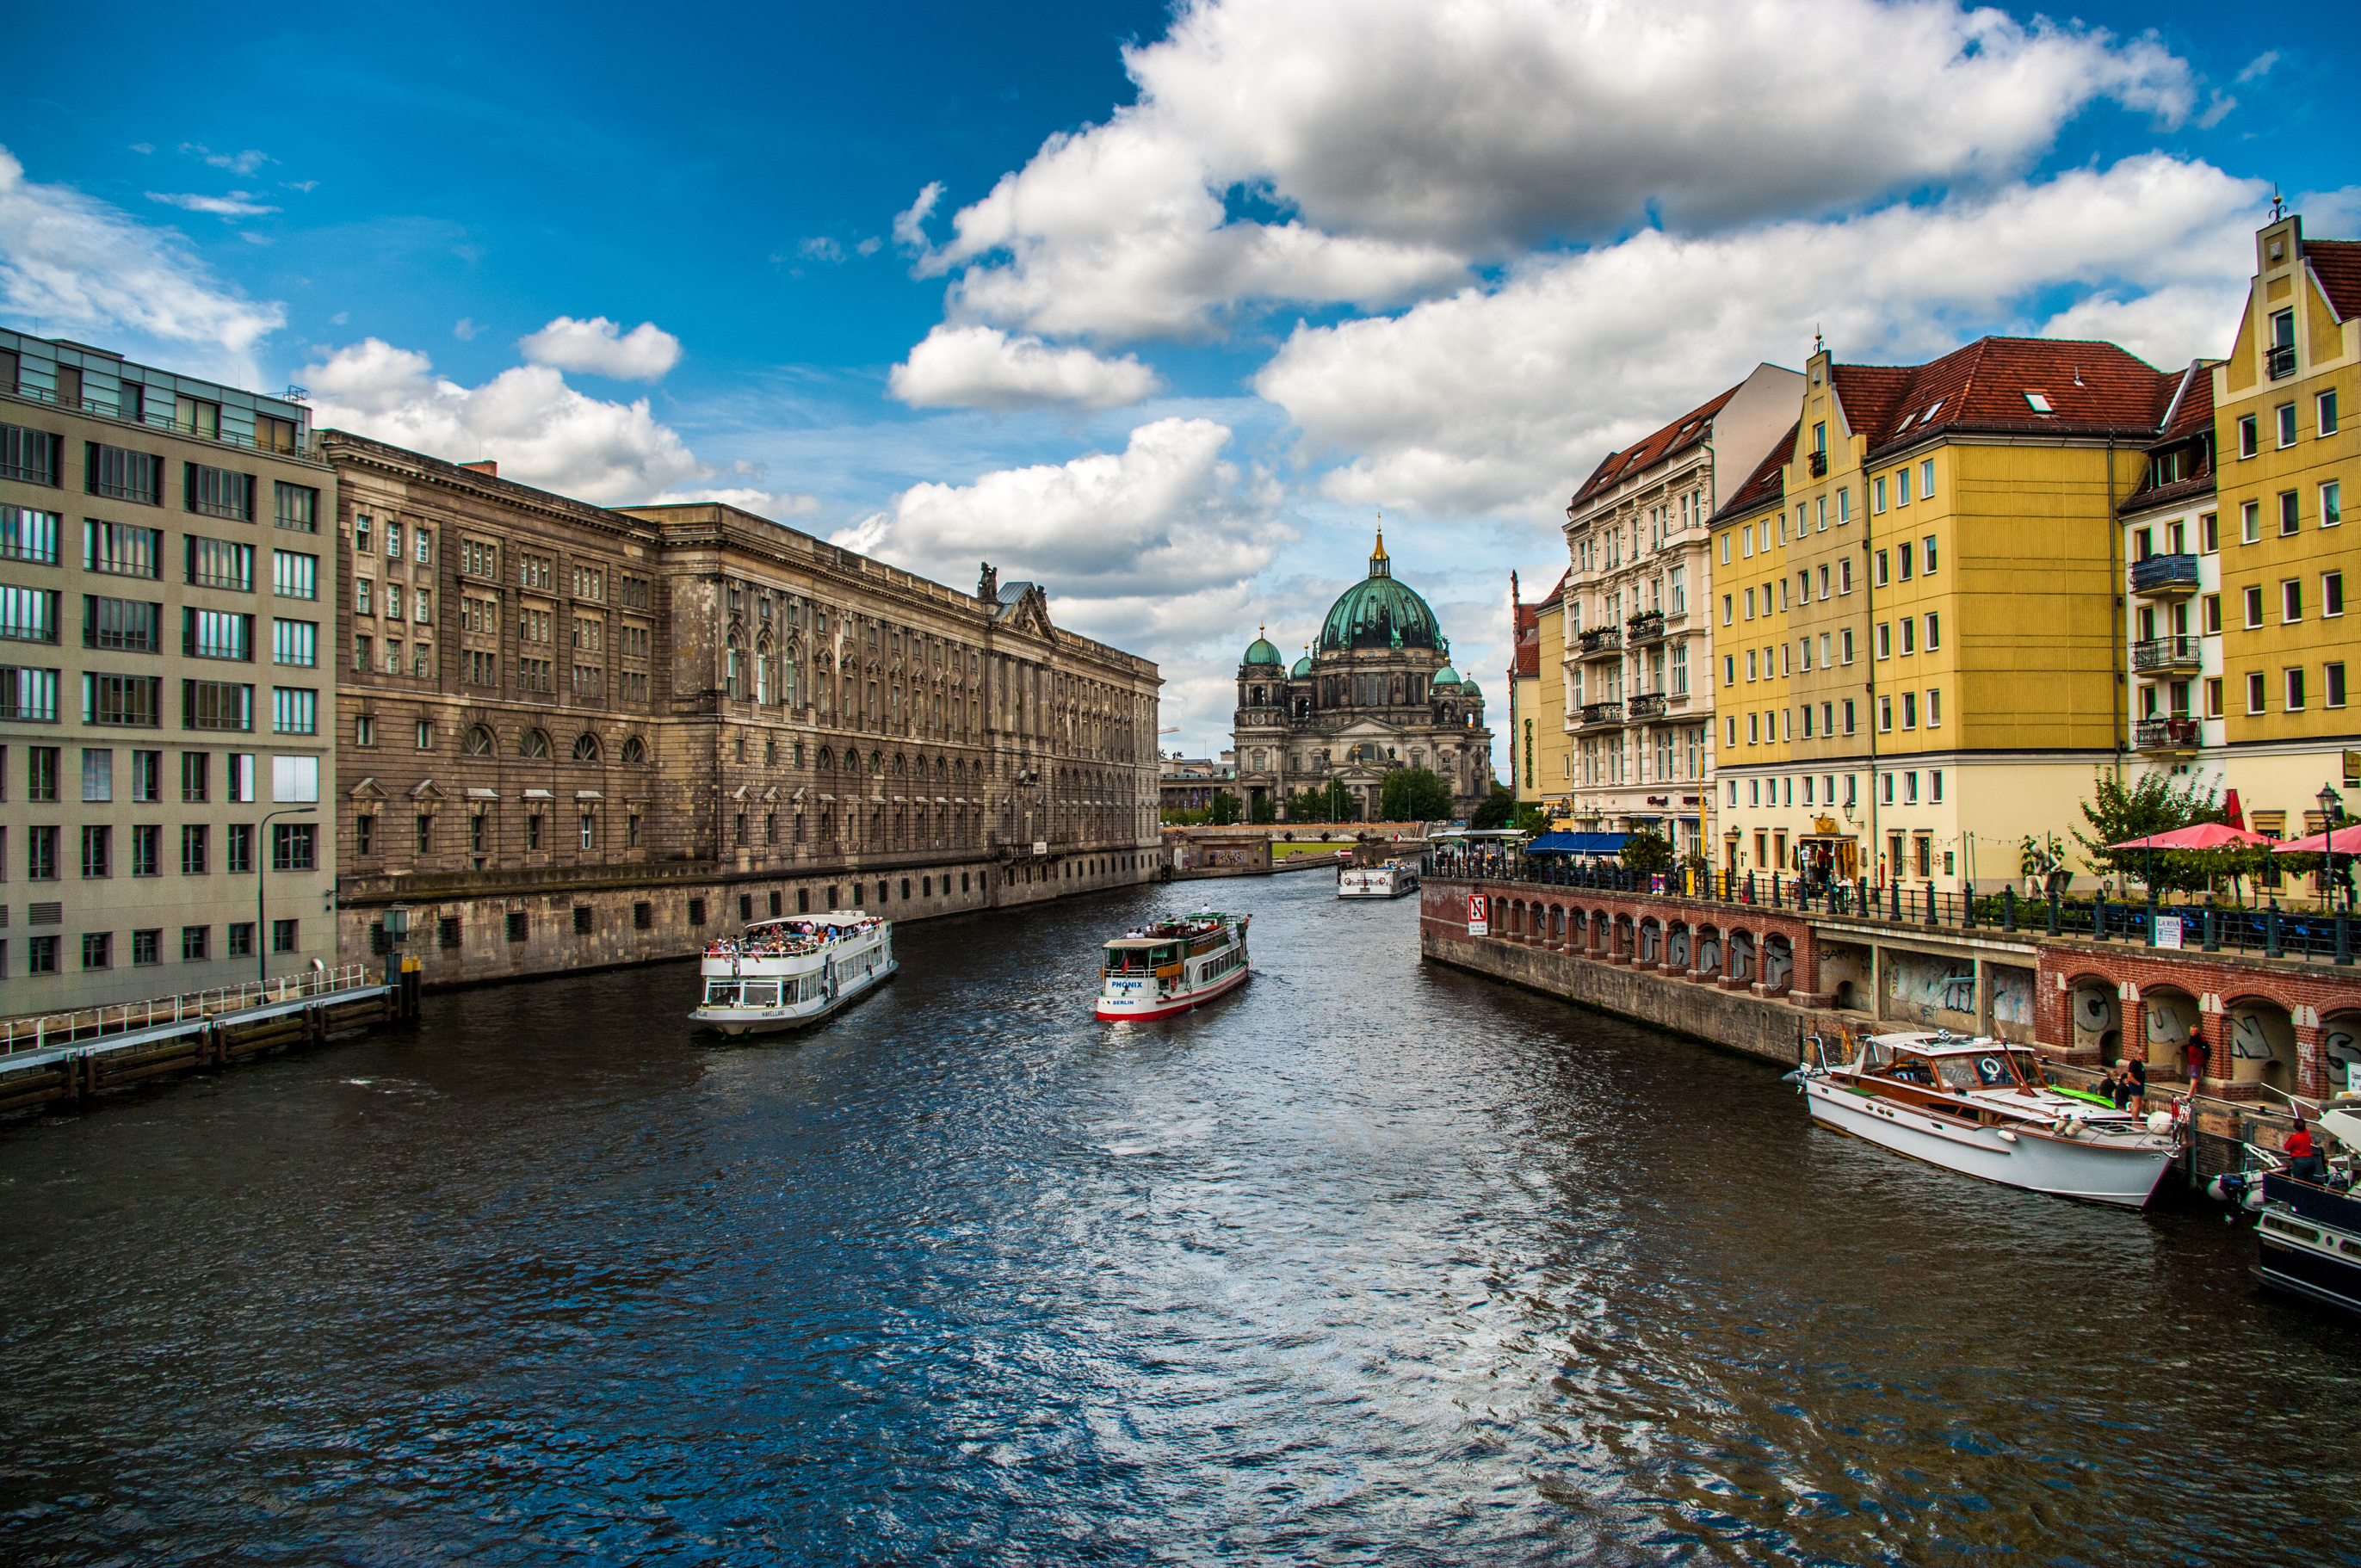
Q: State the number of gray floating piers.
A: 1